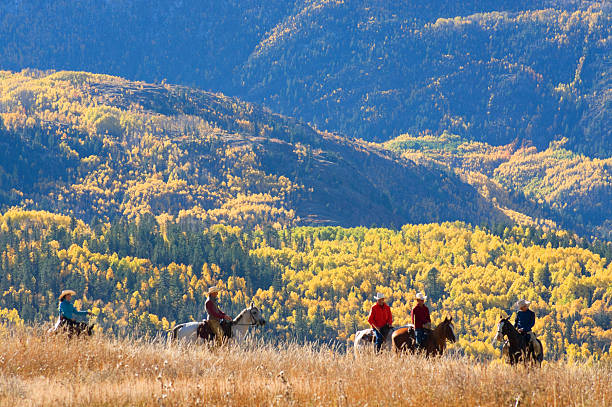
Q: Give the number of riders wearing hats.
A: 5